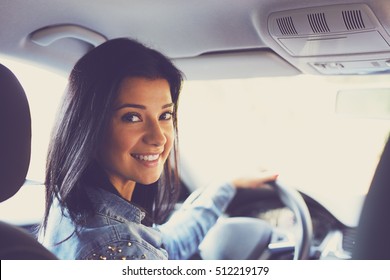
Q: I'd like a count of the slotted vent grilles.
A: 3